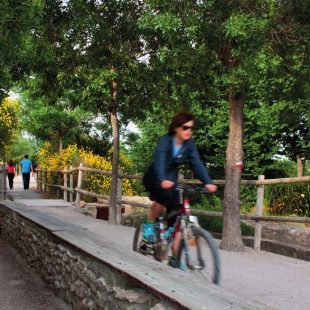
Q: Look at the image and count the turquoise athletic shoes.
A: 2